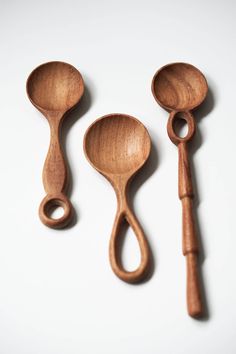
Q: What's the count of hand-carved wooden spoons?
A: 3